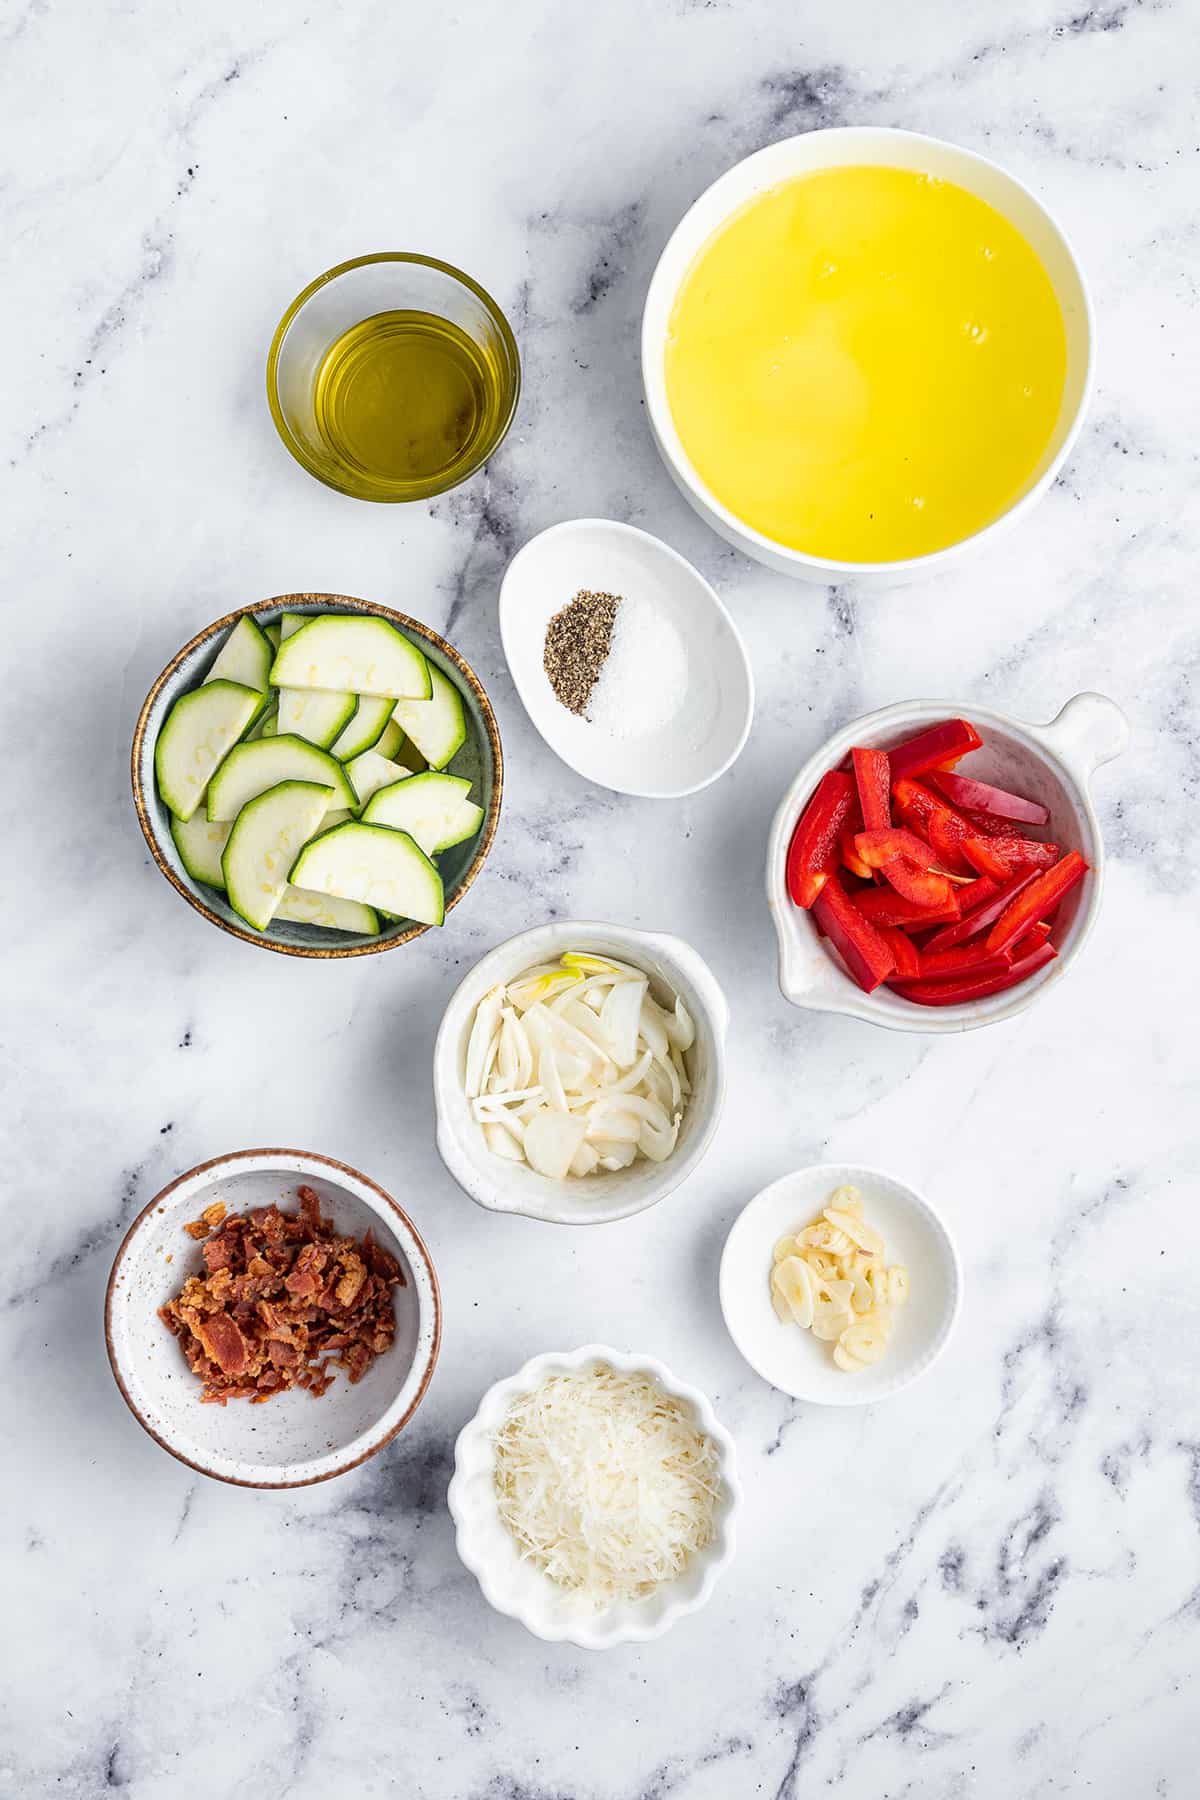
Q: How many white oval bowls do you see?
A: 1